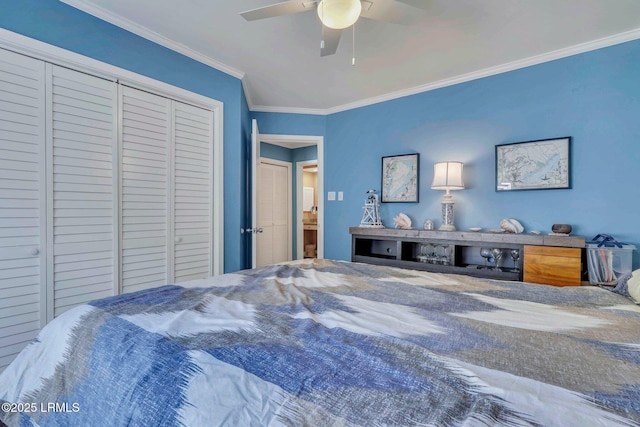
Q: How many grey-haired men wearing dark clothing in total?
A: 0